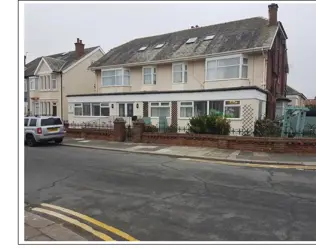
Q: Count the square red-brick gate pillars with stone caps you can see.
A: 2